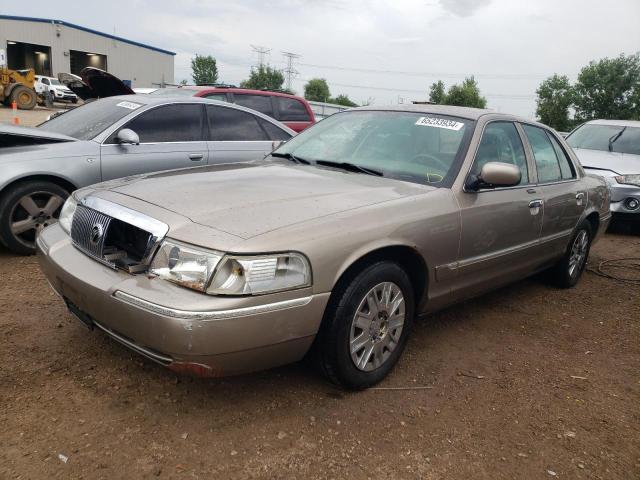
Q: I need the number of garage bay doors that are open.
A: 2